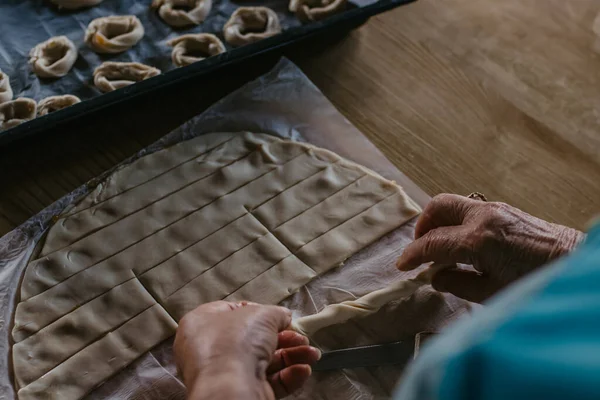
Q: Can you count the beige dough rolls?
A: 11